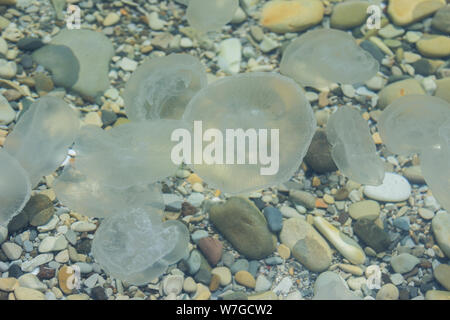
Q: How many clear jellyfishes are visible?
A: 12